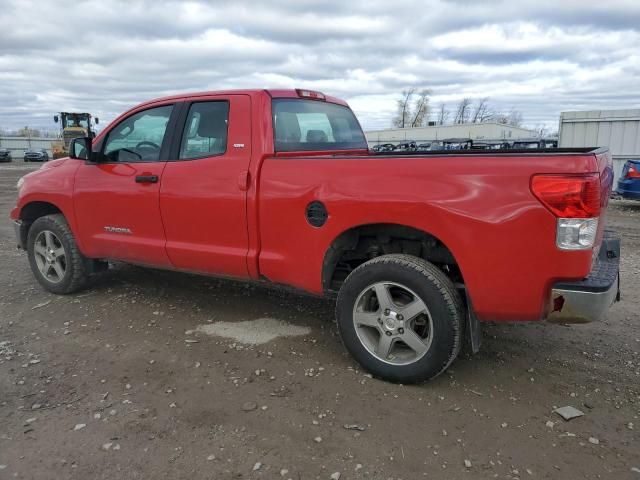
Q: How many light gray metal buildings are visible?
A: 2